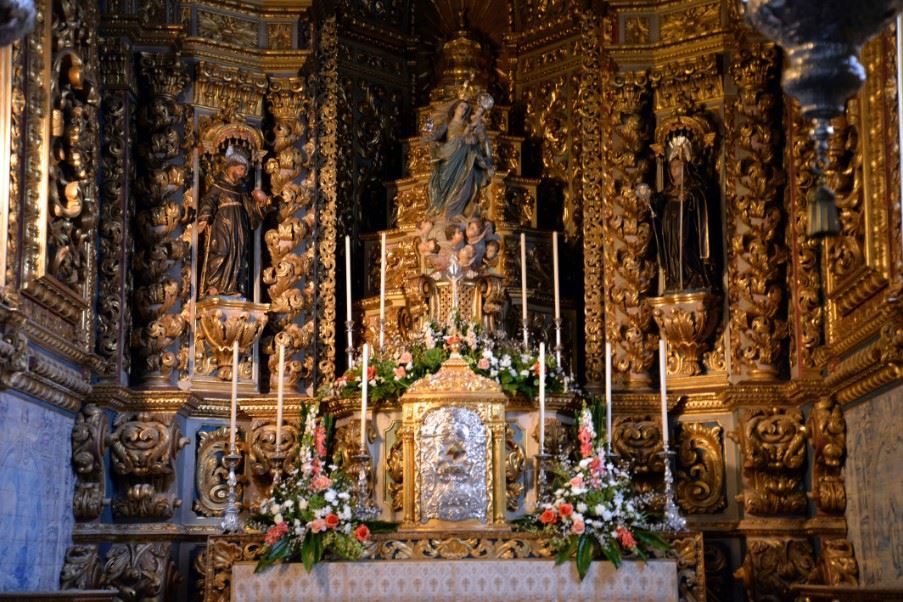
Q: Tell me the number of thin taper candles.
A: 10